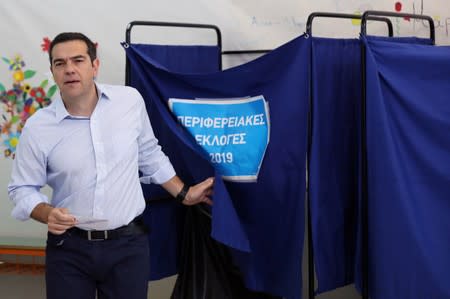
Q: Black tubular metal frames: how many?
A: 3